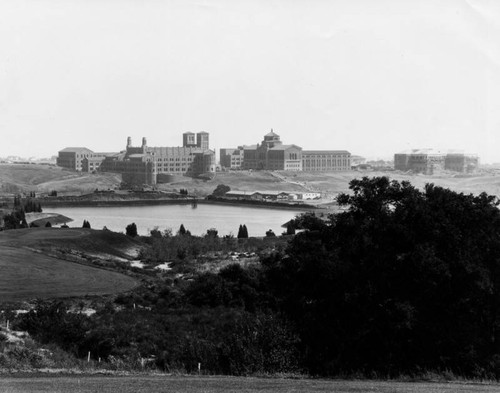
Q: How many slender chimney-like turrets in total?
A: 2